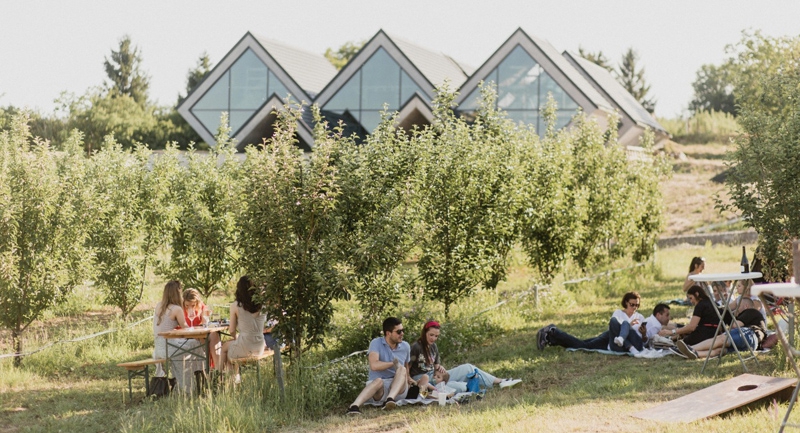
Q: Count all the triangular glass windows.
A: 3